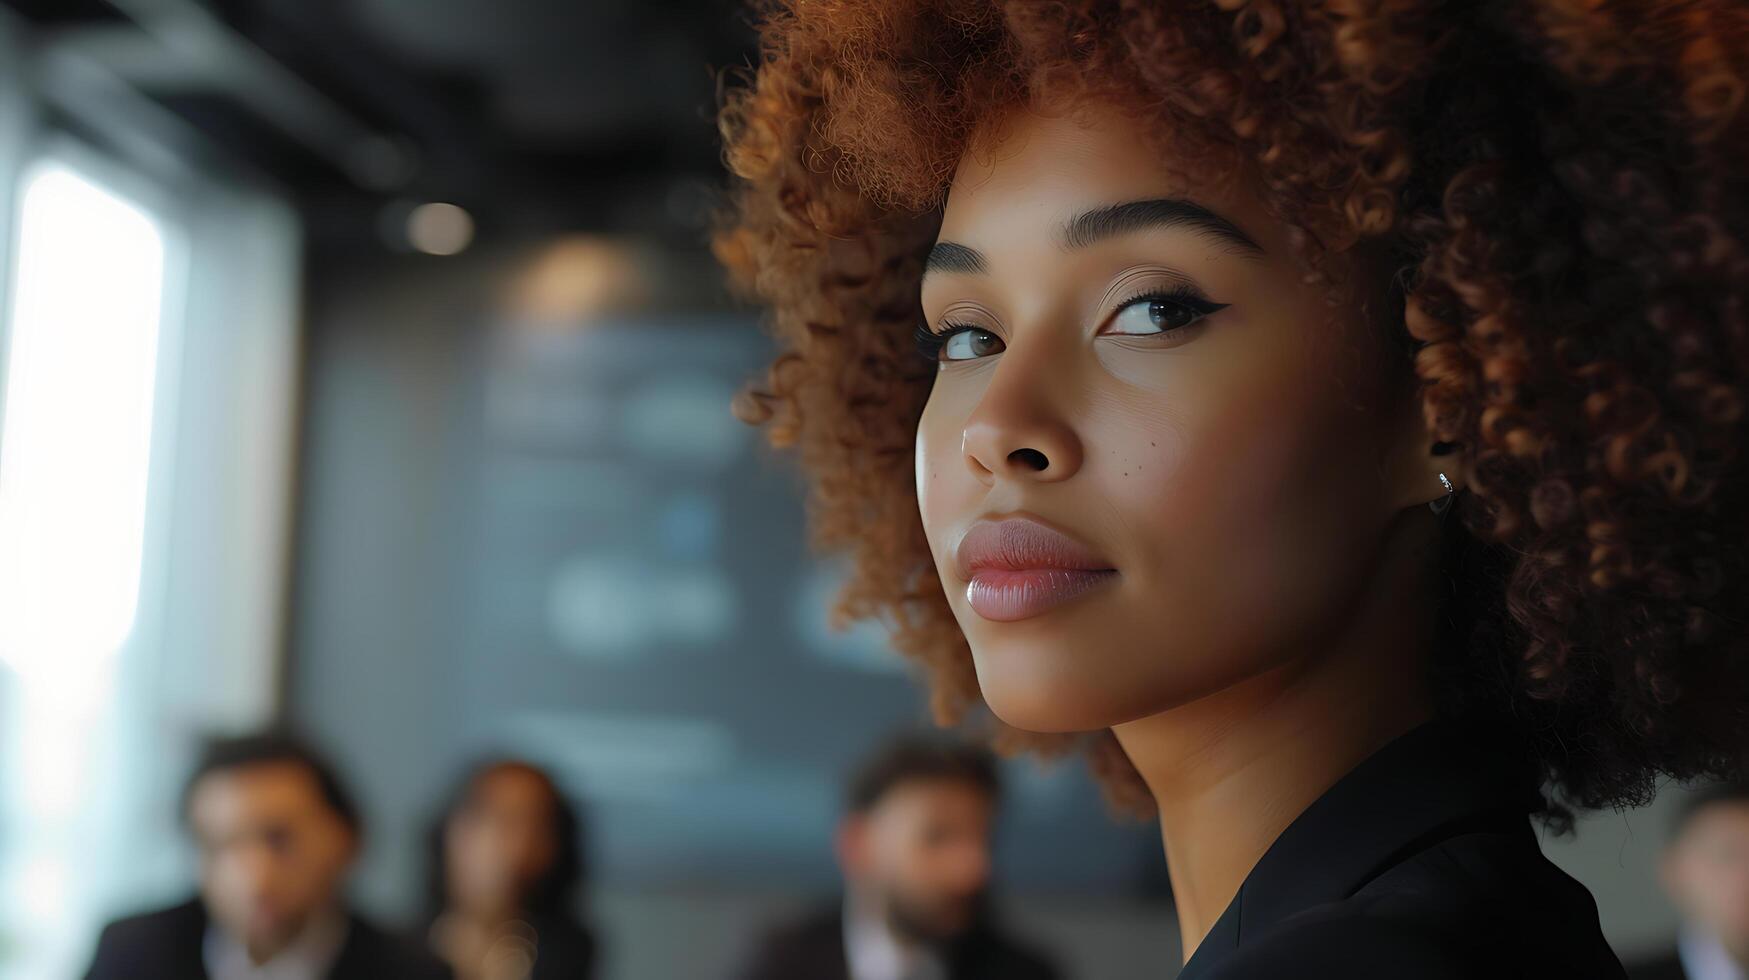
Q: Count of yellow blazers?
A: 0